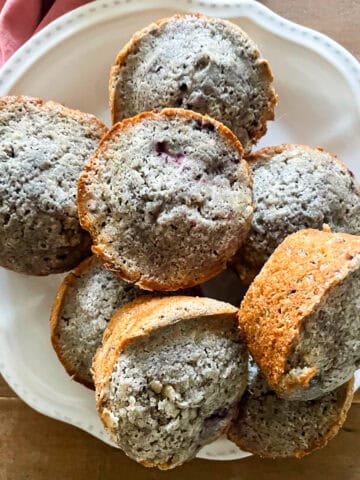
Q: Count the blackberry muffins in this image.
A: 8